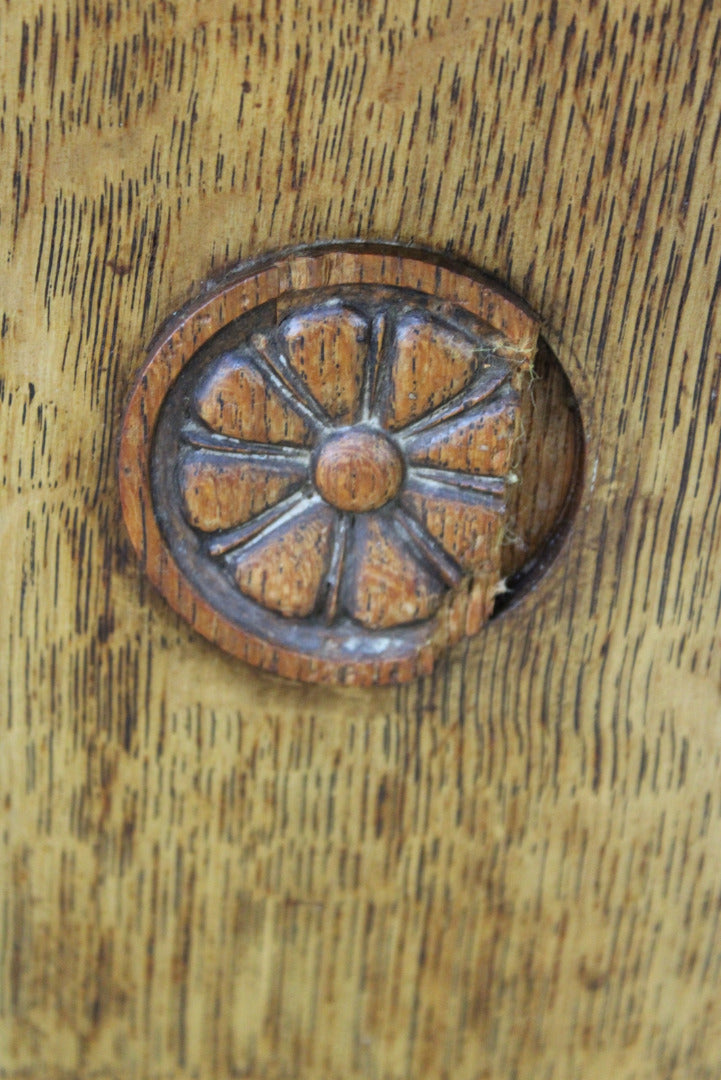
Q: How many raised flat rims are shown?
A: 1